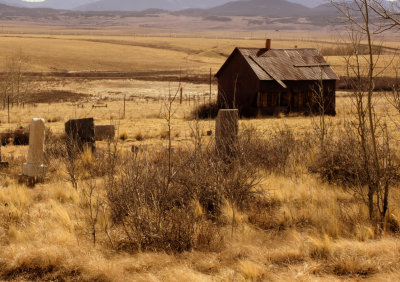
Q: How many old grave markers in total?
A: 4